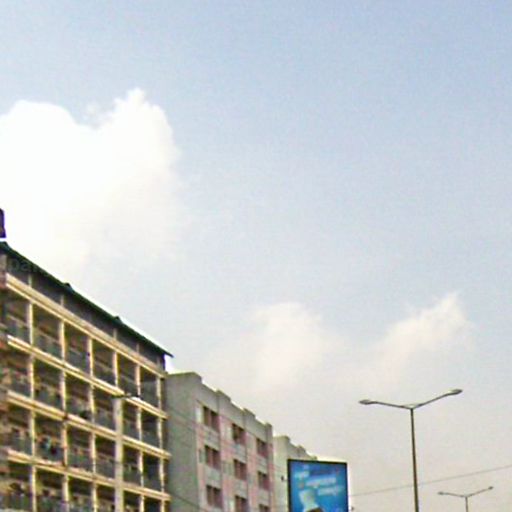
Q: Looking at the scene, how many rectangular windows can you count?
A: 9